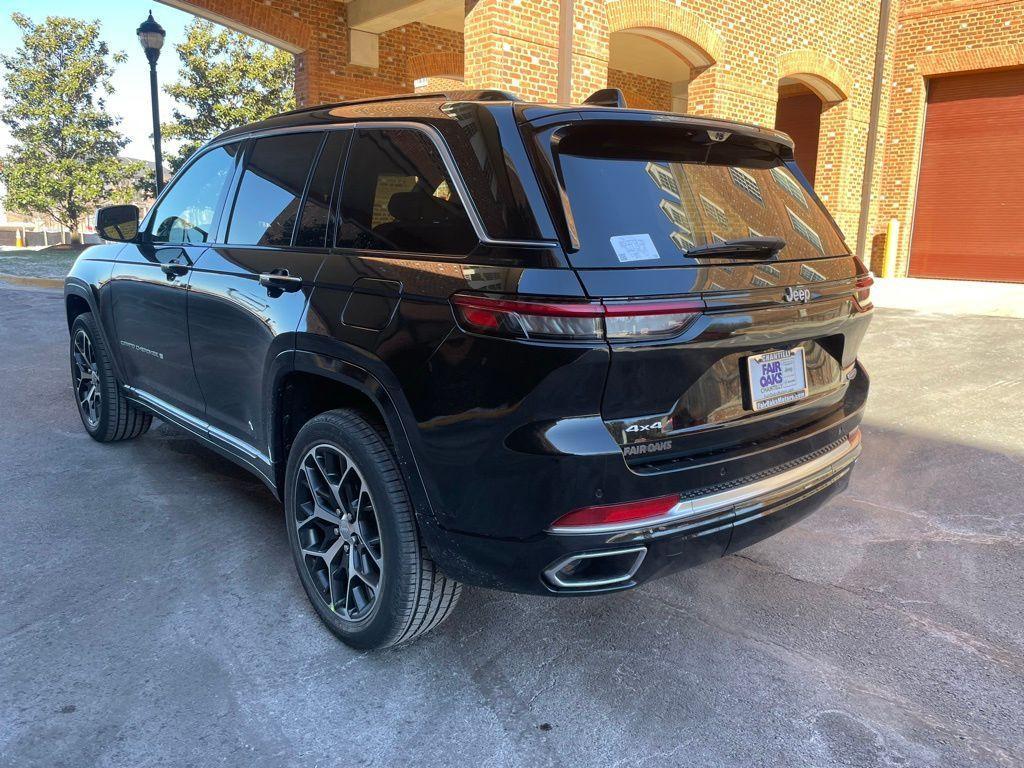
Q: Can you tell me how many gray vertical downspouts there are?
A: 2